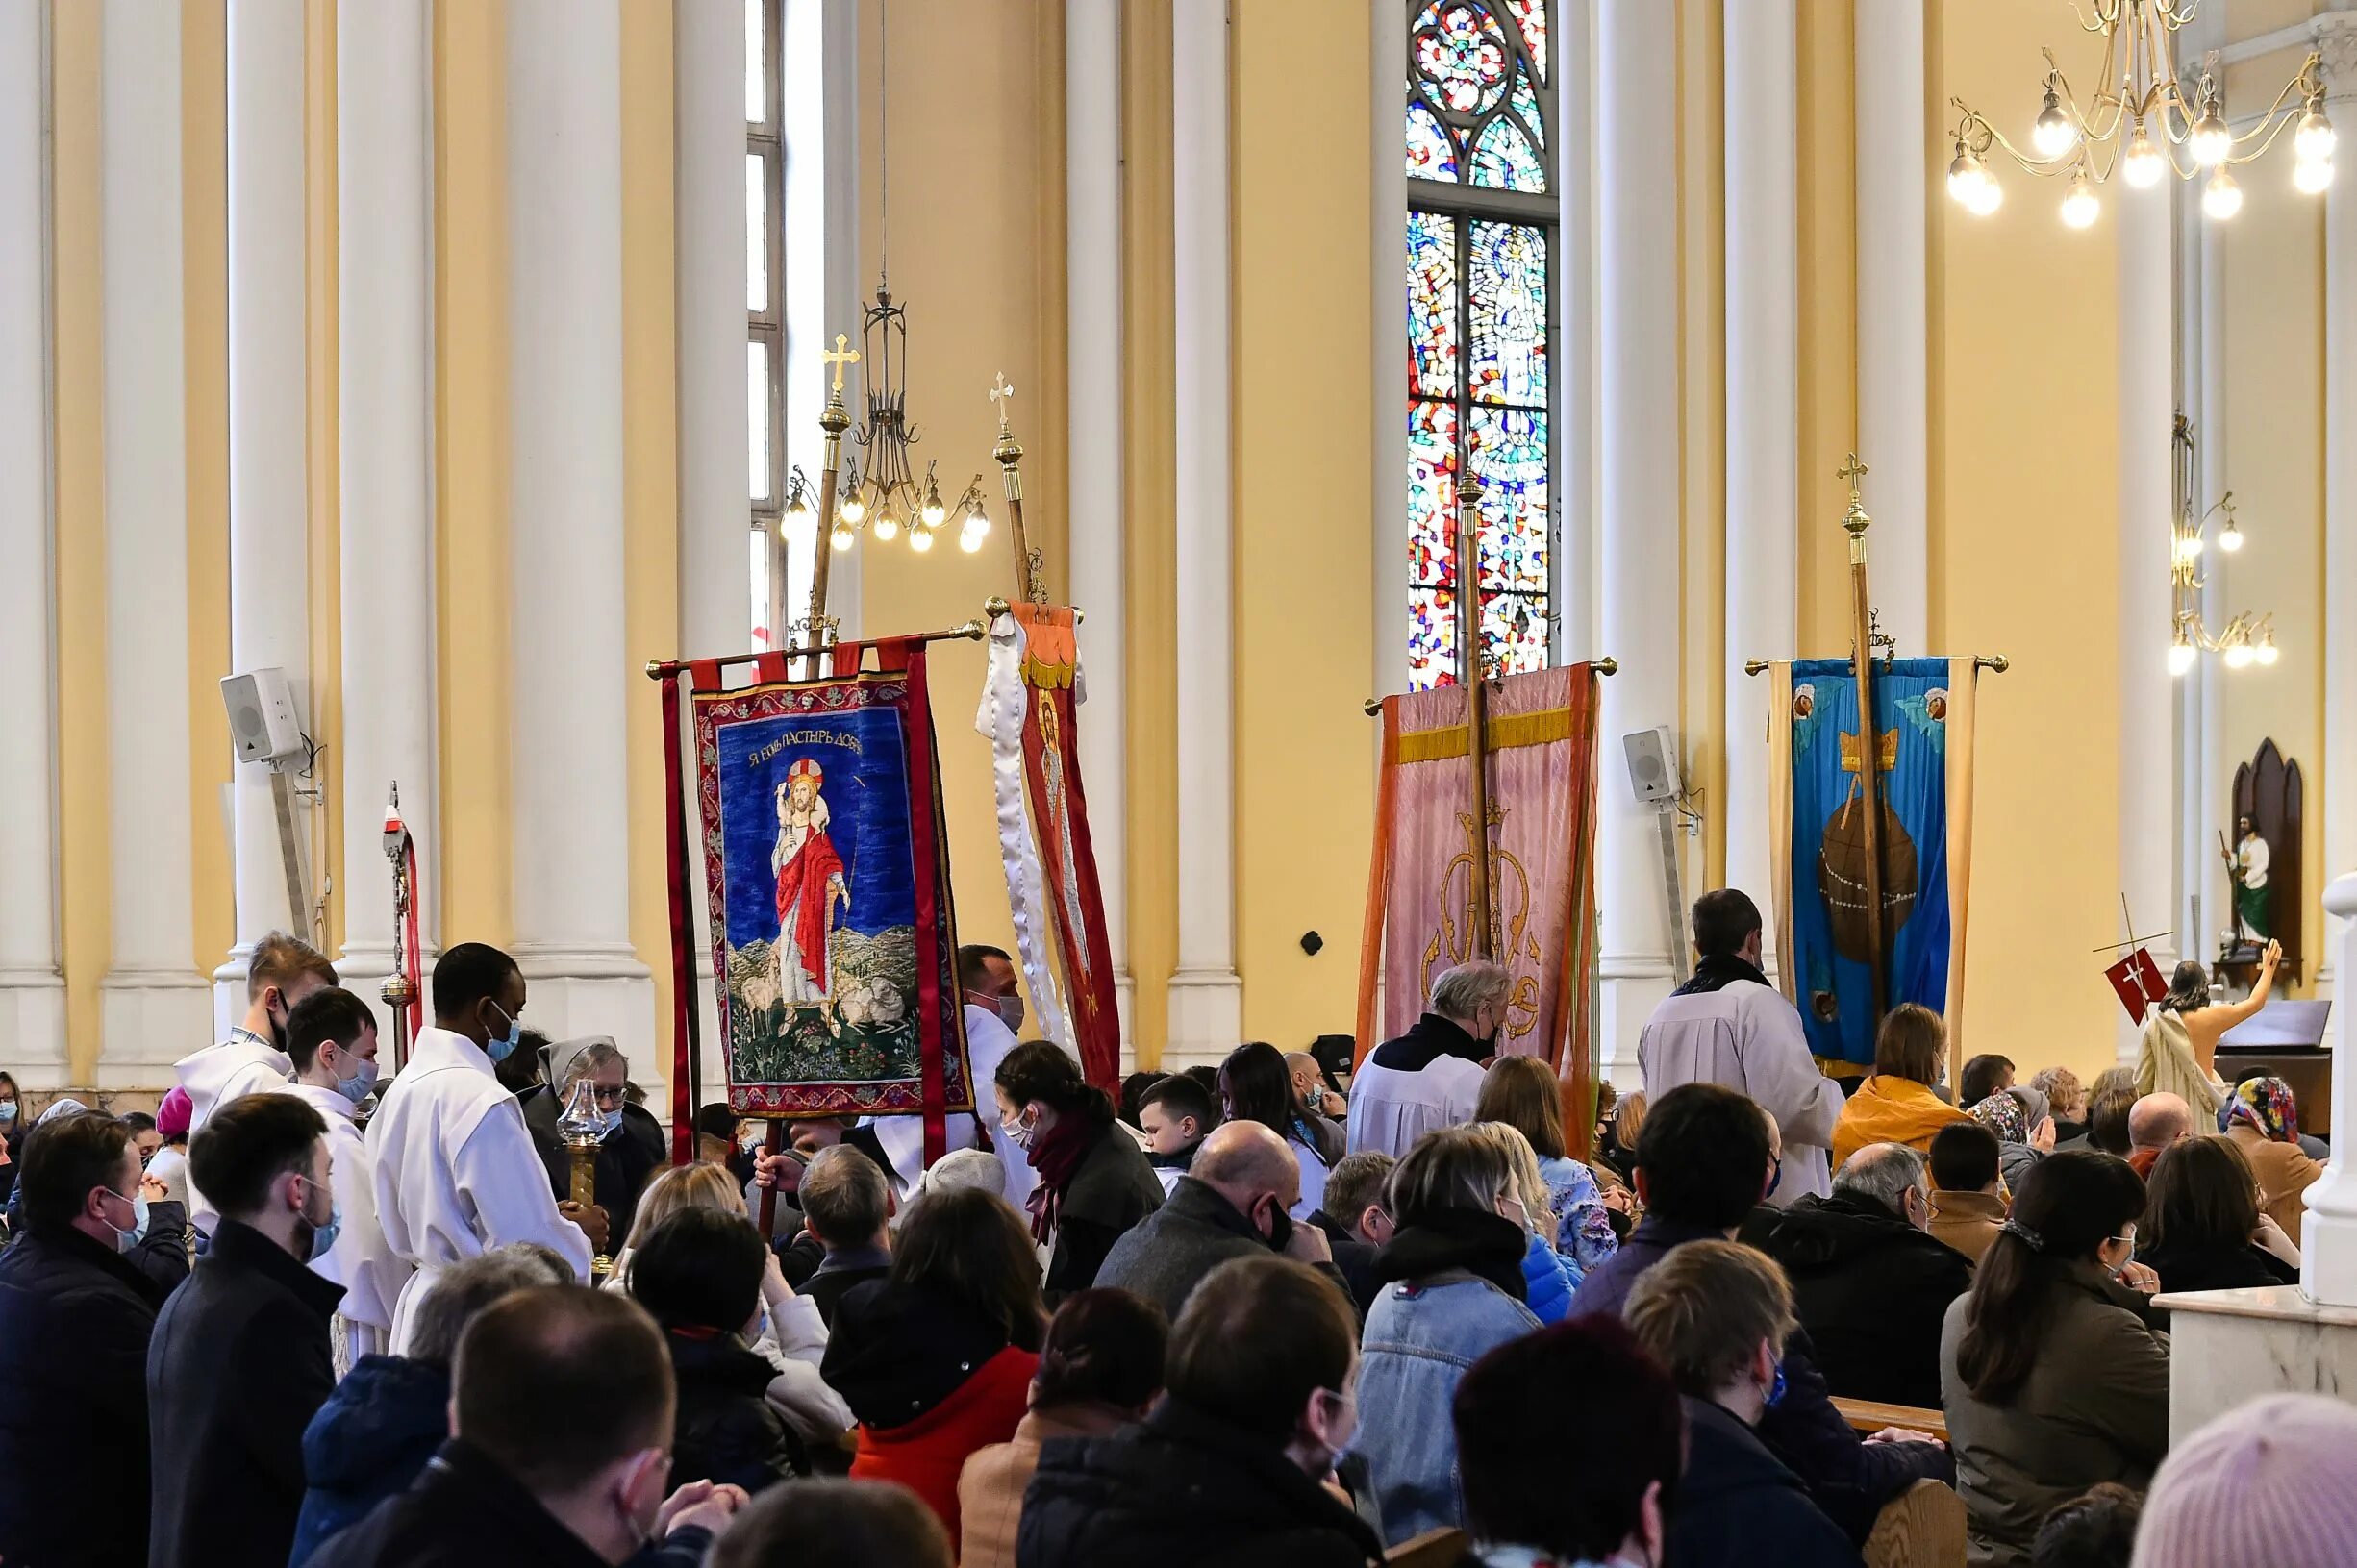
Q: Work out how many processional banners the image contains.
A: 4